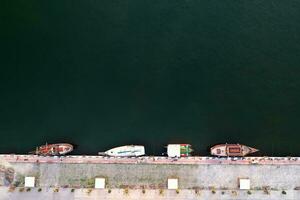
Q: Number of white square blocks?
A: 4